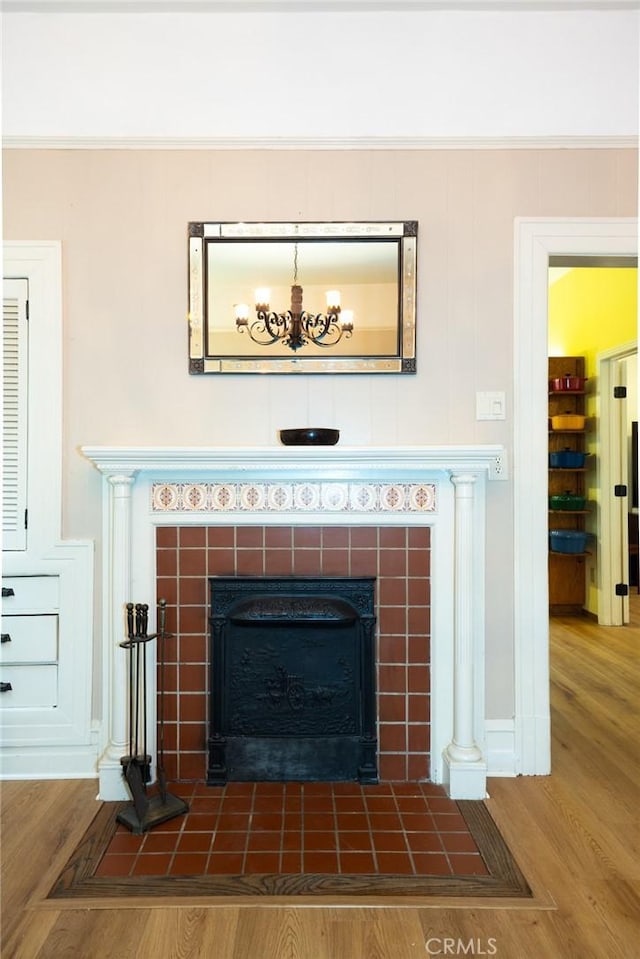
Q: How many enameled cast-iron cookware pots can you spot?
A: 5